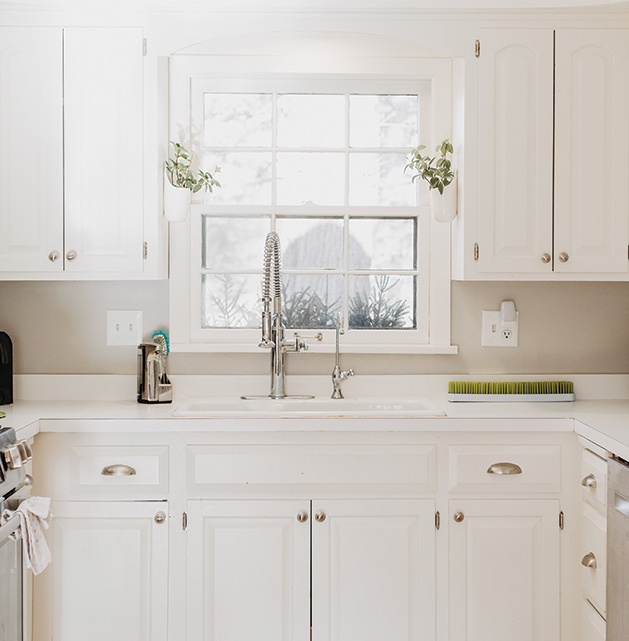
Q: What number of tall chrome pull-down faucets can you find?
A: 1